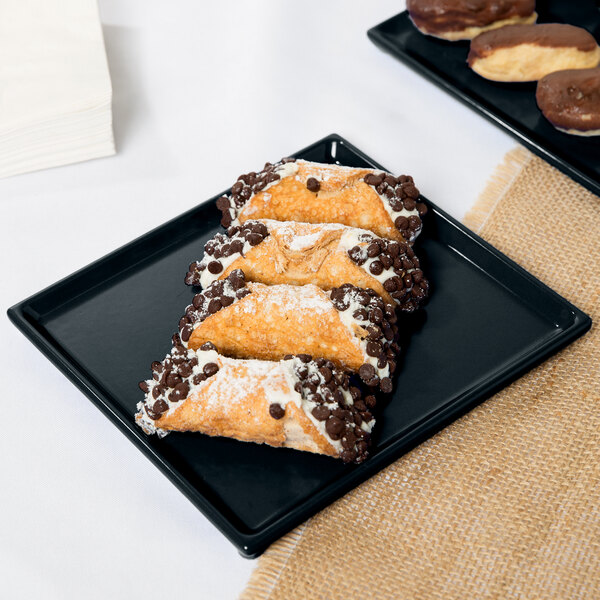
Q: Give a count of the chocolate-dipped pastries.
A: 3